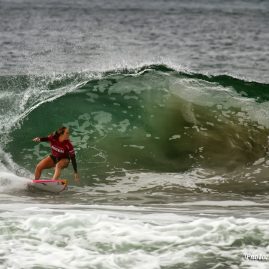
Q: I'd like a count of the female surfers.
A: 1